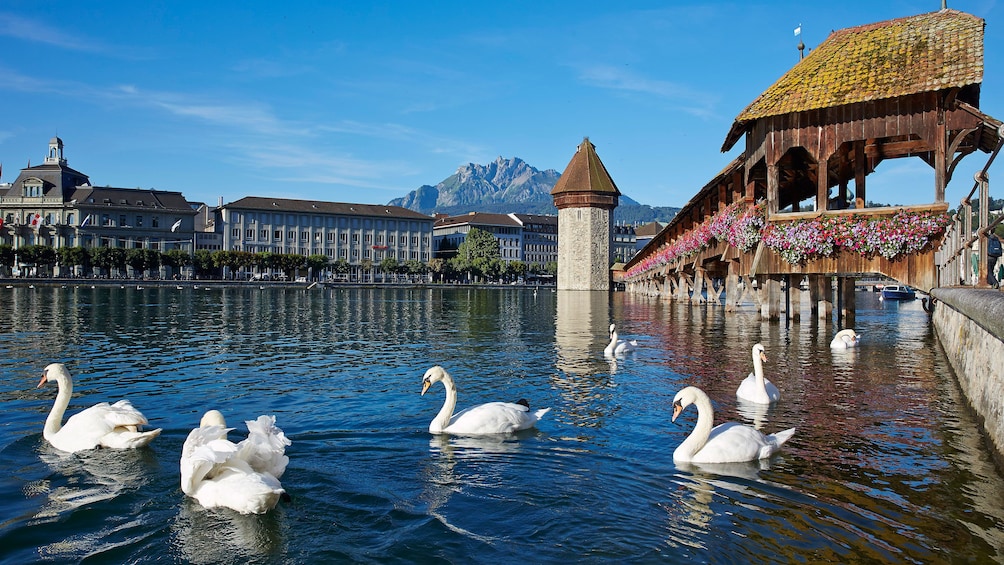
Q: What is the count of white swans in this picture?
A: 7